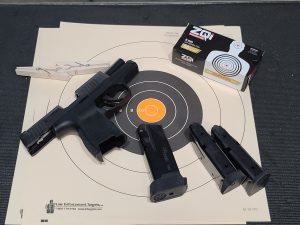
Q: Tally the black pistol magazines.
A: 3